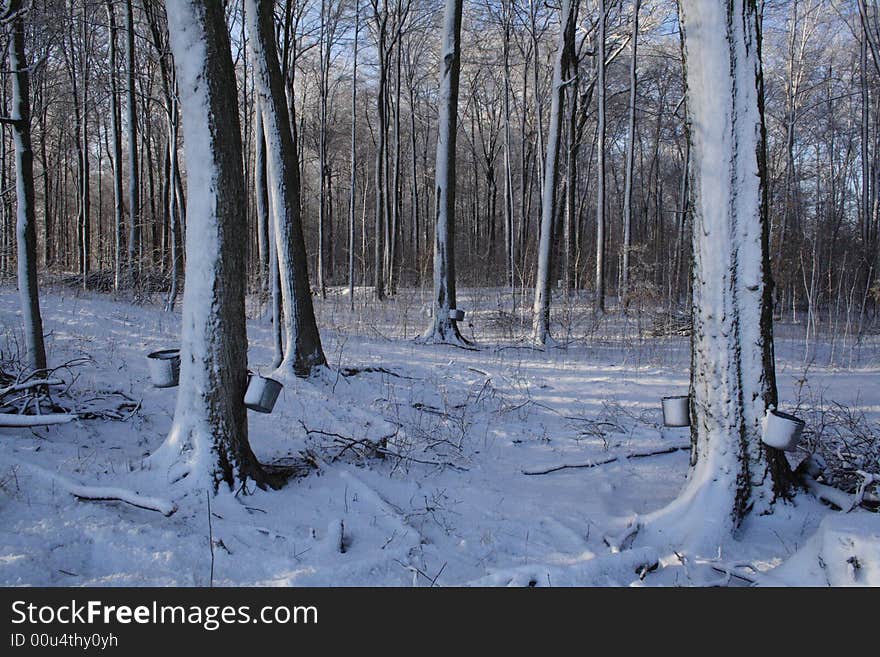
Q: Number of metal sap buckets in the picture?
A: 5